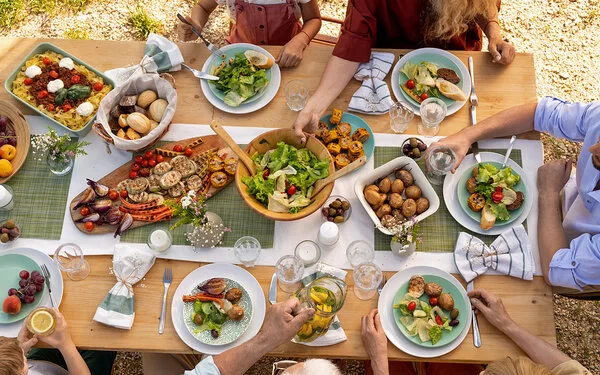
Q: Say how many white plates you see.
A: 6